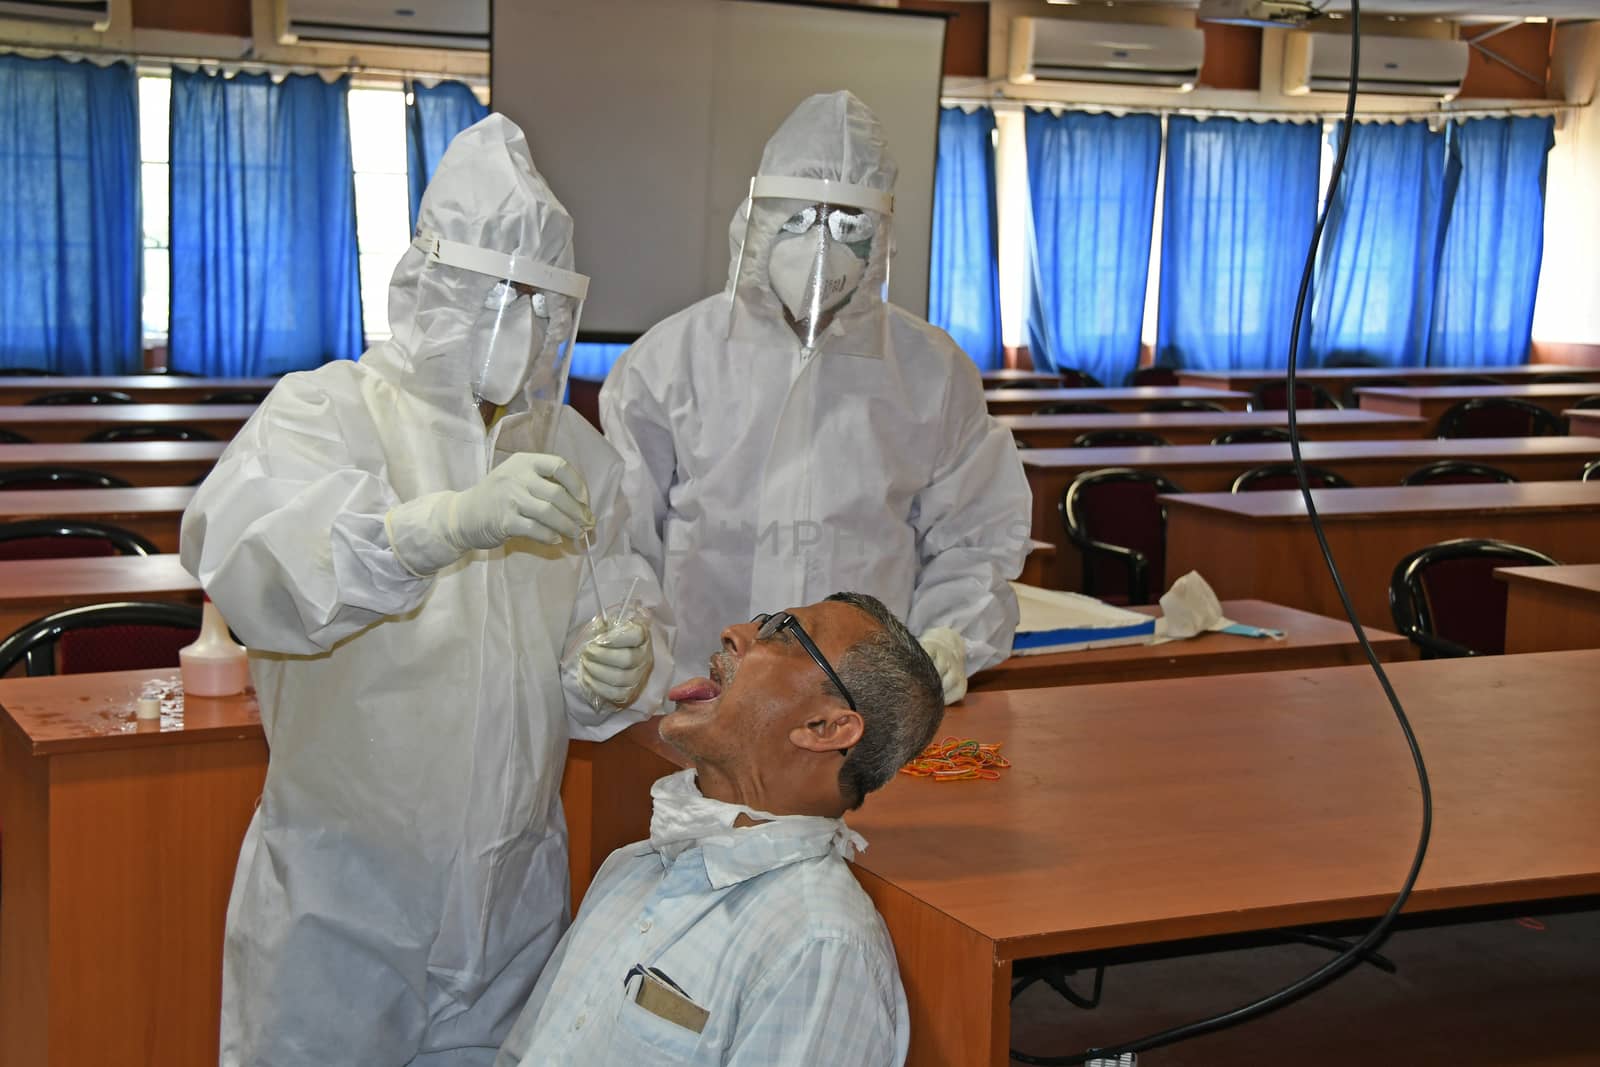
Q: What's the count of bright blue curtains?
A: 8